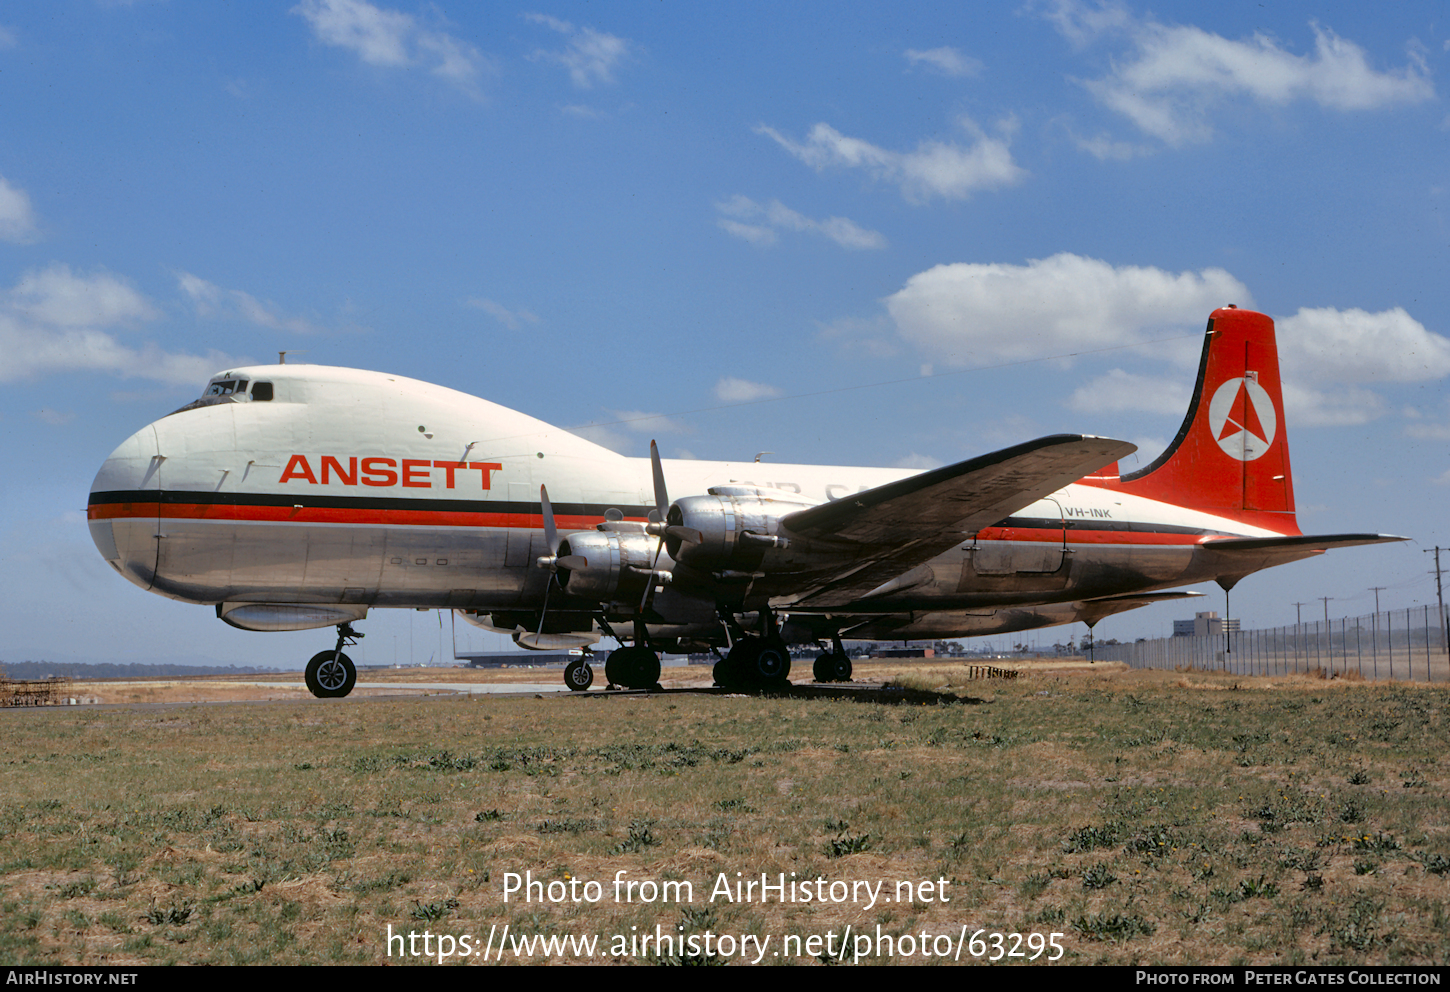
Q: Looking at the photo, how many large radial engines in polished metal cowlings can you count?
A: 2